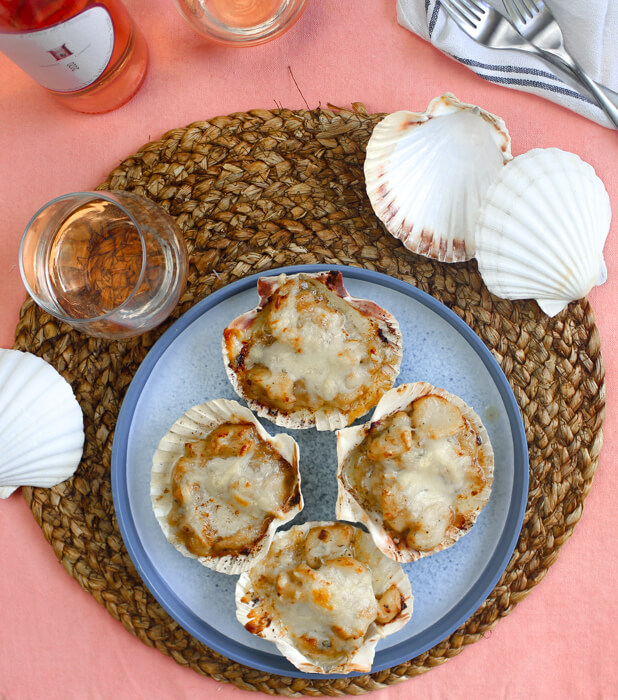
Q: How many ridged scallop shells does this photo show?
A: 7